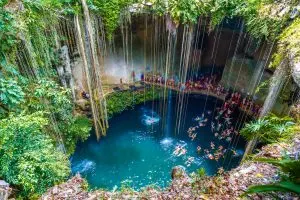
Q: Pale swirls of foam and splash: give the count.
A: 3